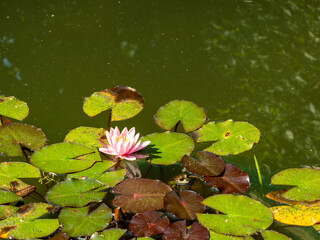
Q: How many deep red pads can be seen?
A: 6